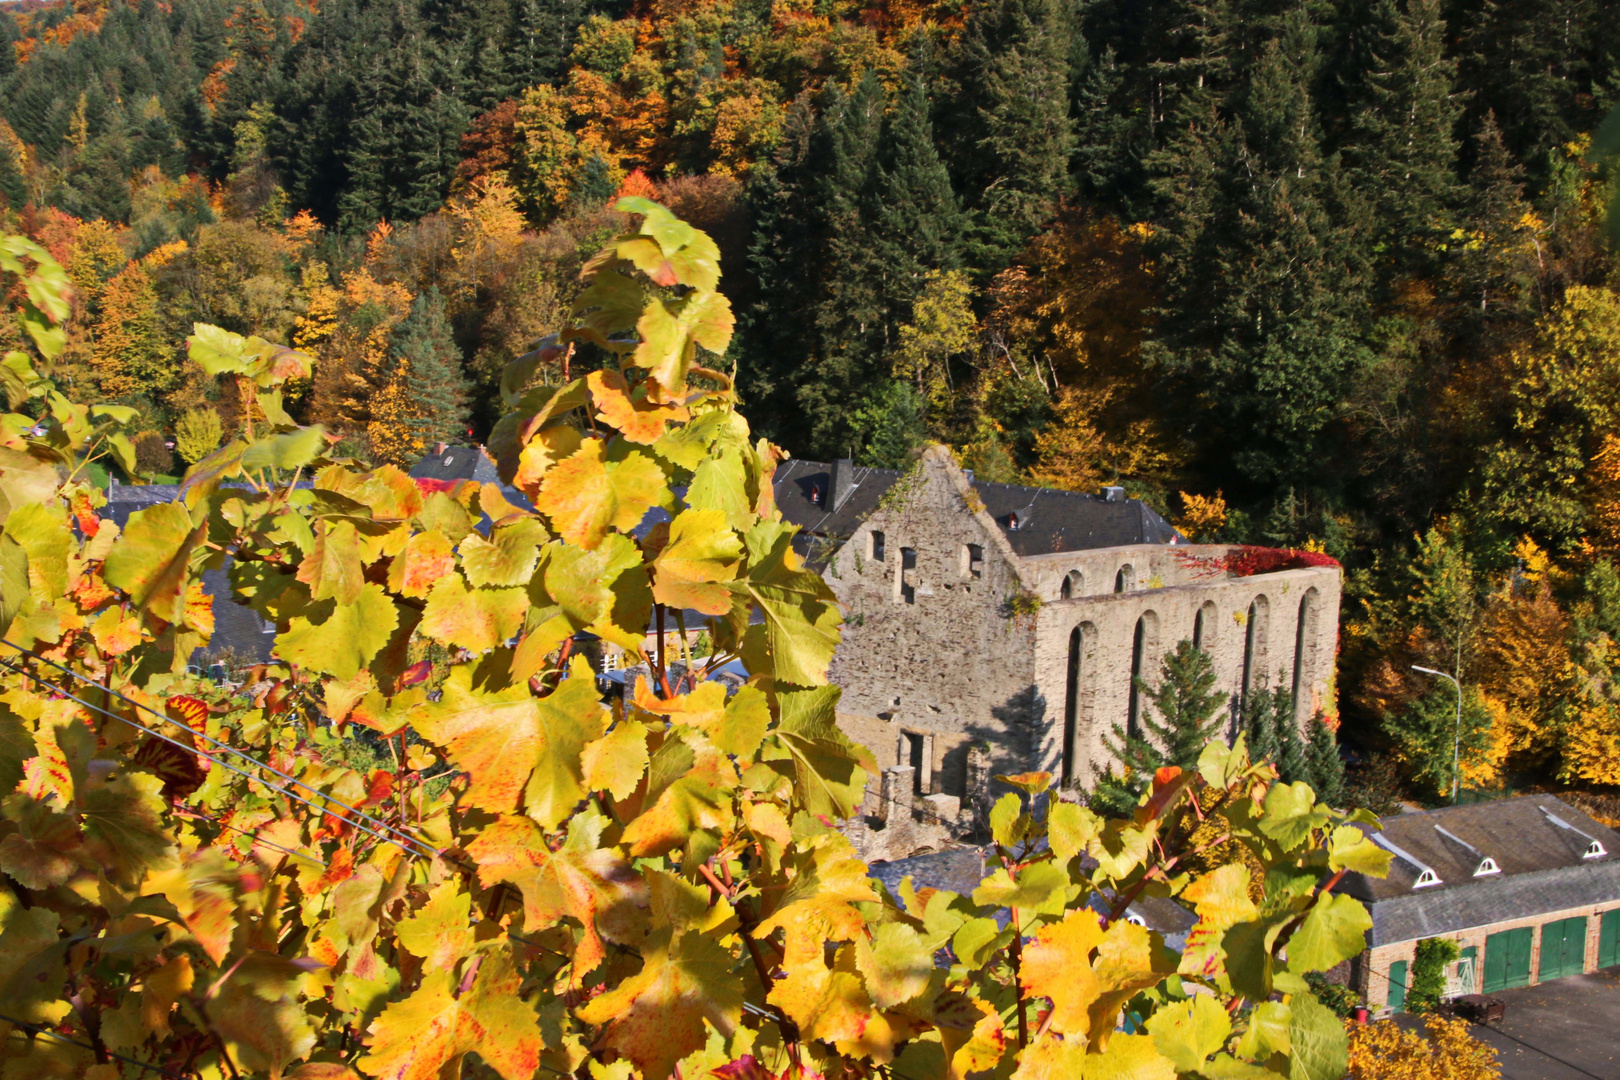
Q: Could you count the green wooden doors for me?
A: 5